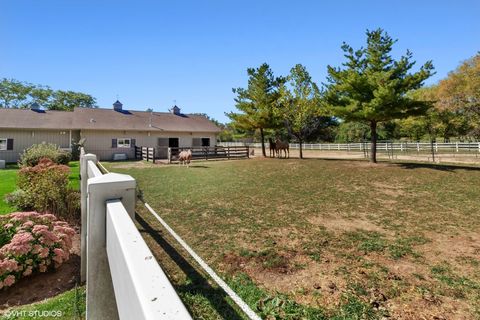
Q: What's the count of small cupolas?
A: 3